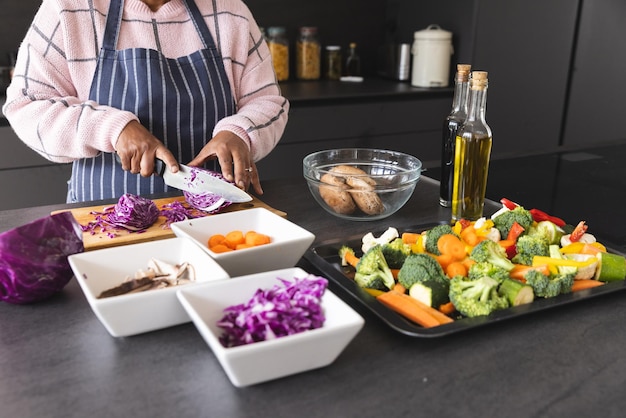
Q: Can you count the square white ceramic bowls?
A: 3